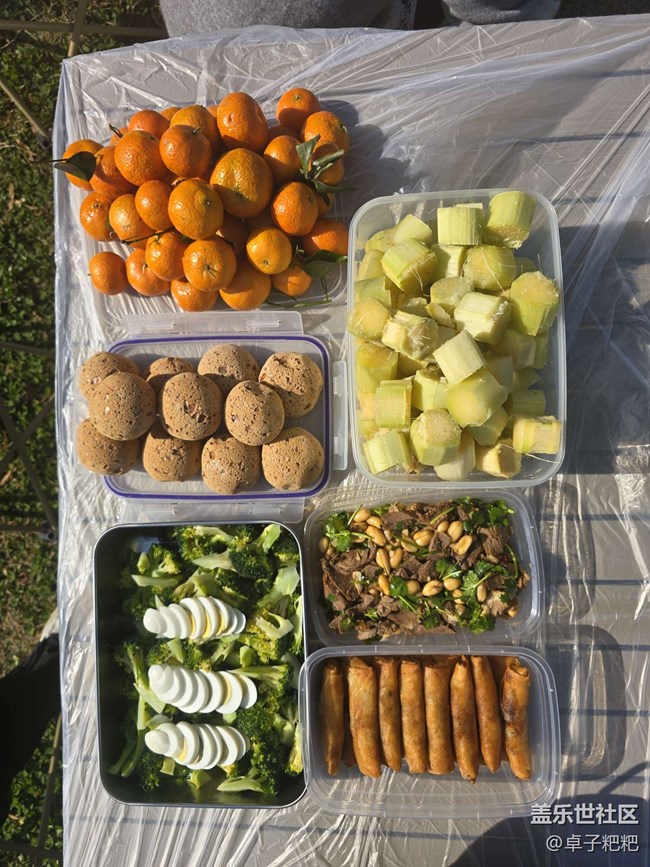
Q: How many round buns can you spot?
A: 11